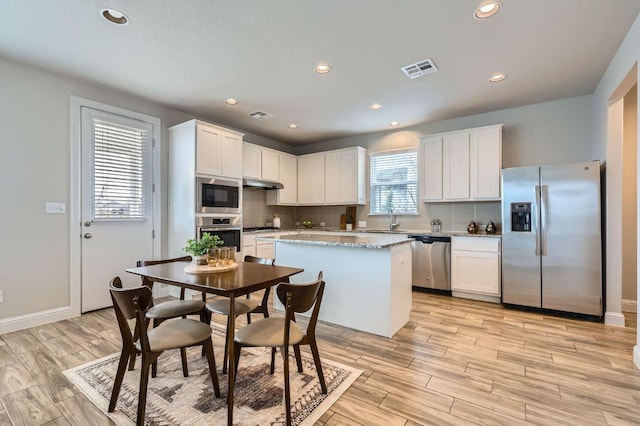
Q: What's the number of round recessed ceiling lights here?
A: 8